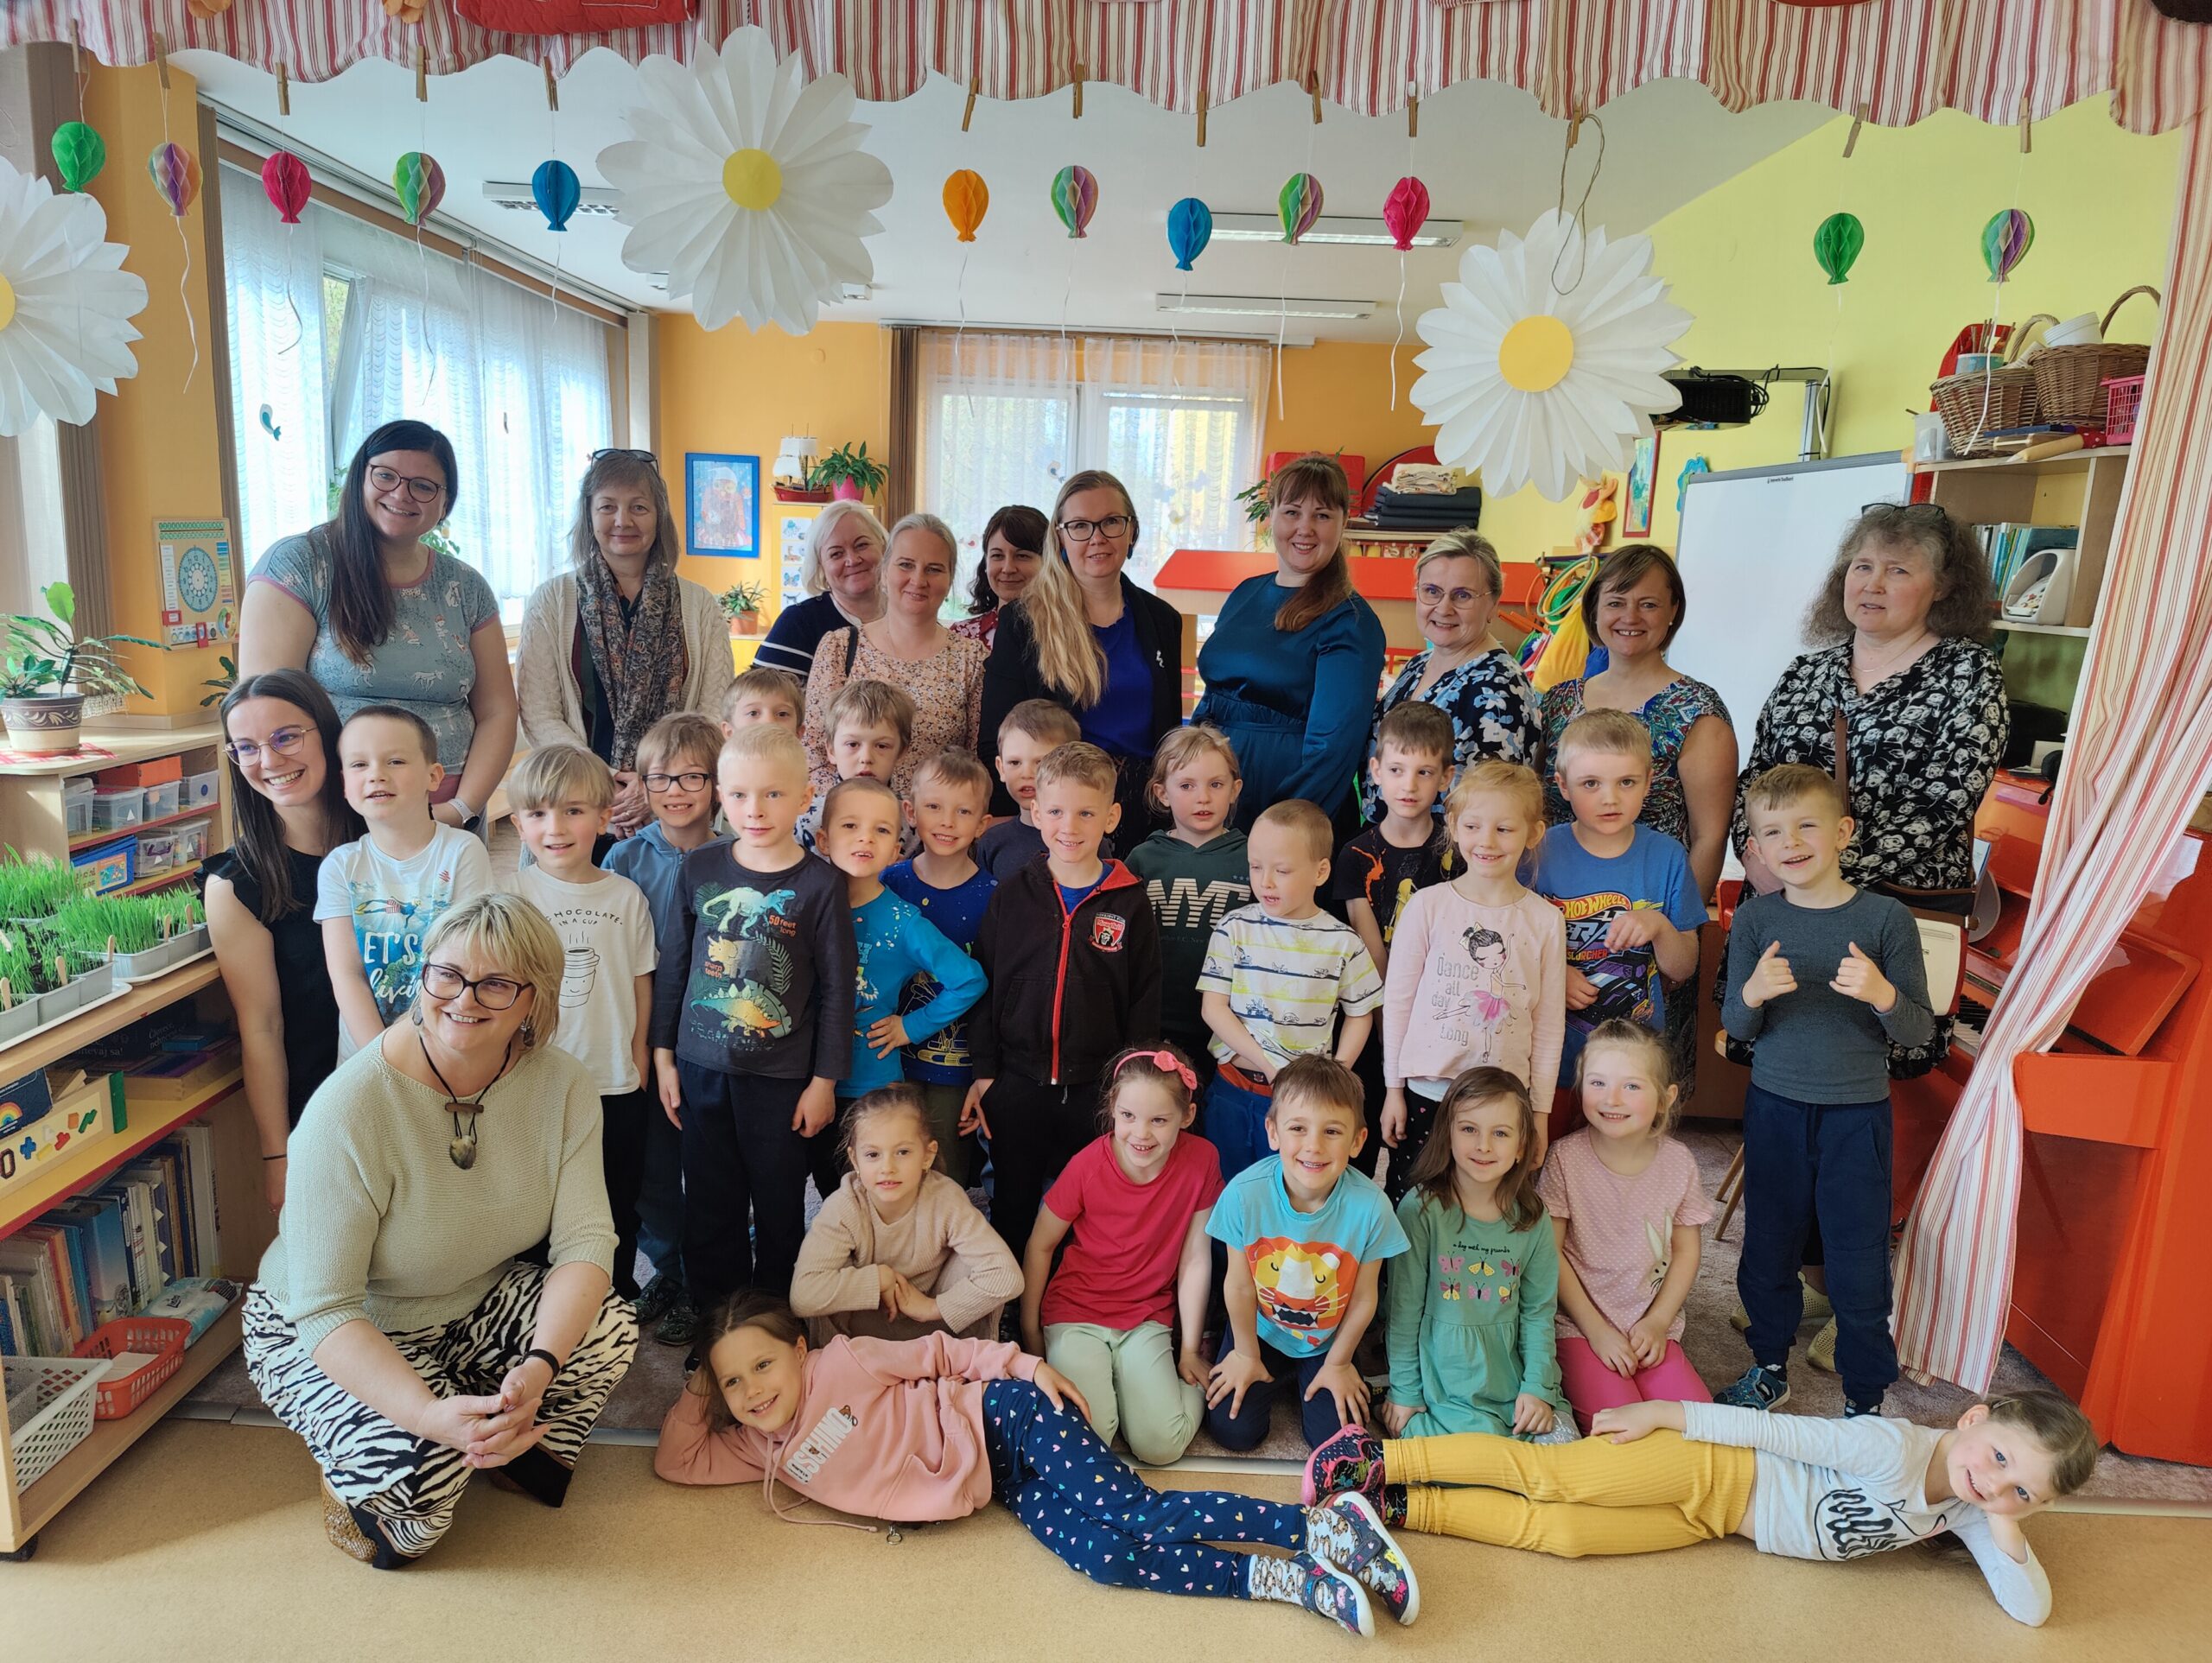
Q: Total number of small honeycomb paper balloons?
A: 12